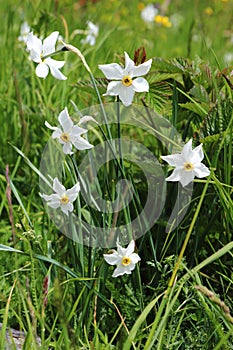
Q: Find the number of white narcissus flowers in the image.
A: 6